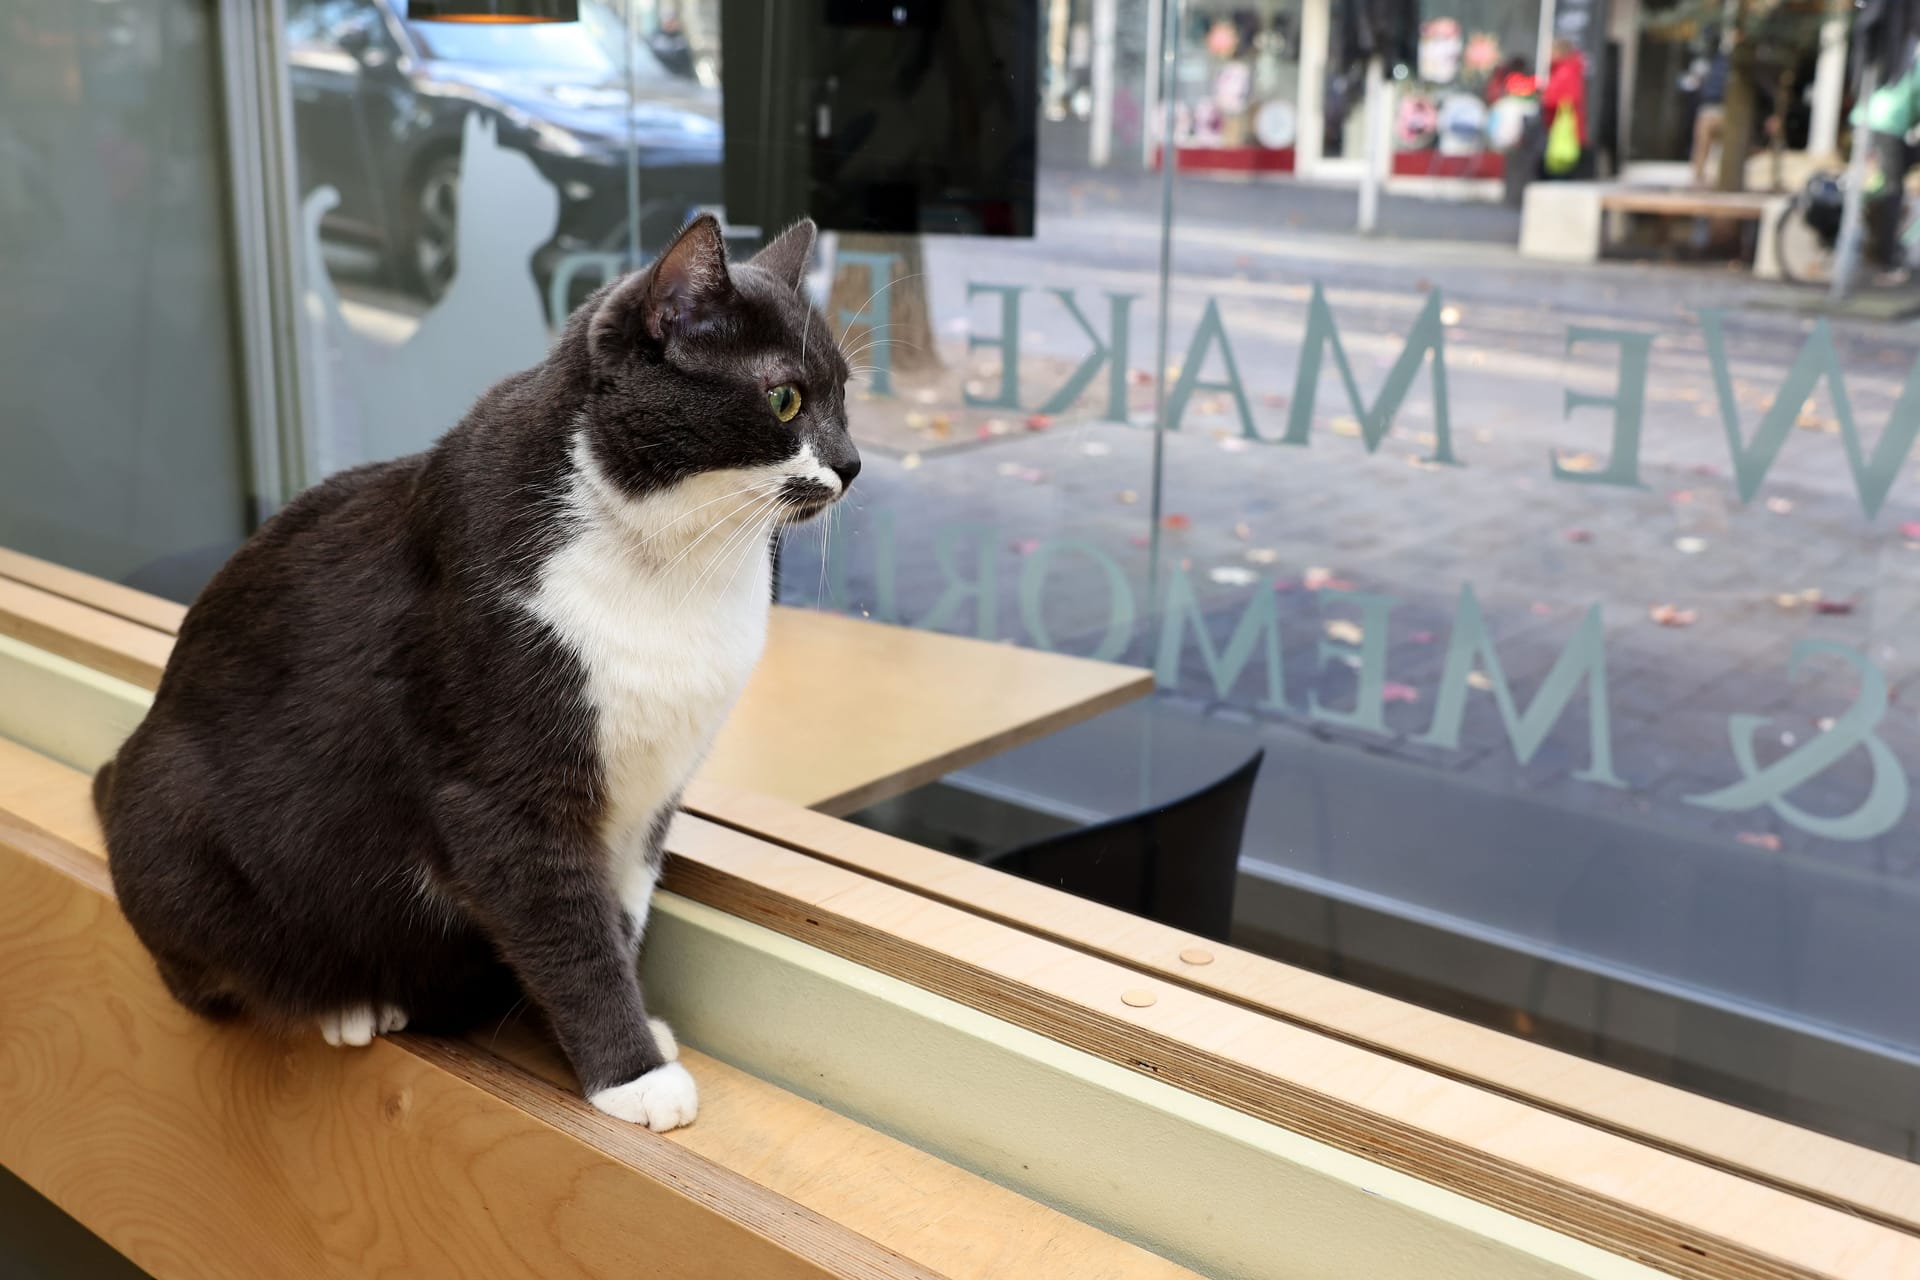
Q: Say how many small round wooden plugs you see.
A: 2